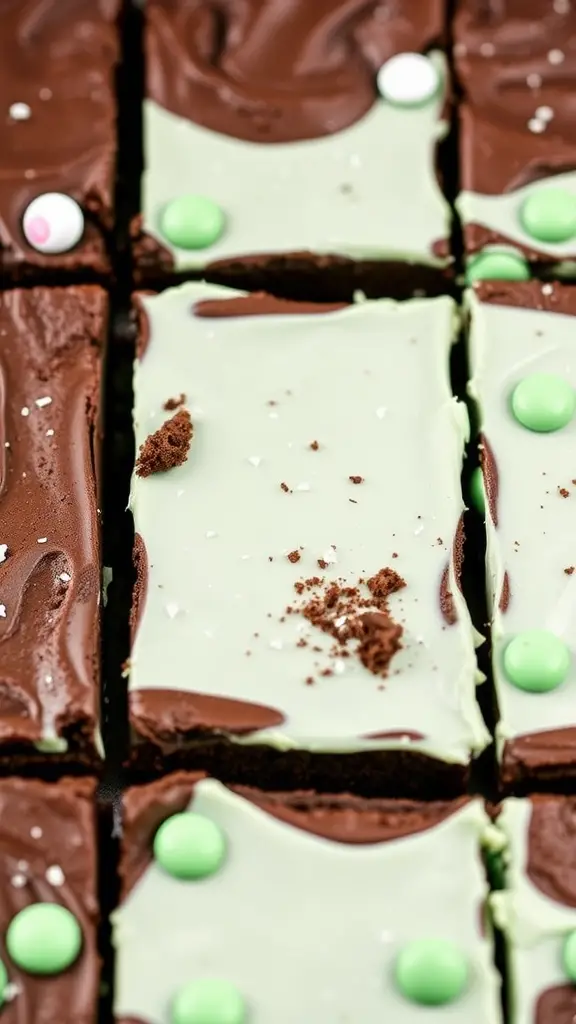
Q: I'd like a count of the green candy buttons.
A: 12